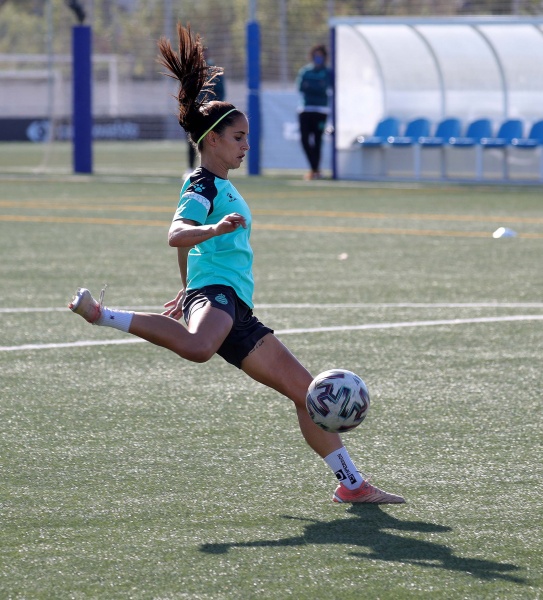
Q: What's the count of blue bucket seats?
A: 6